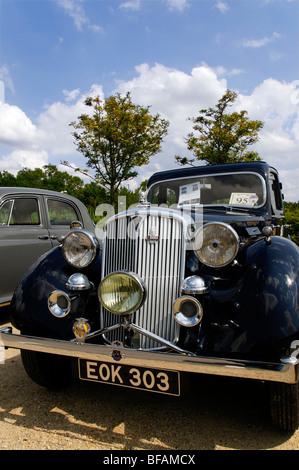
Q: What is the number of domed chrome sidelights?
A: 2